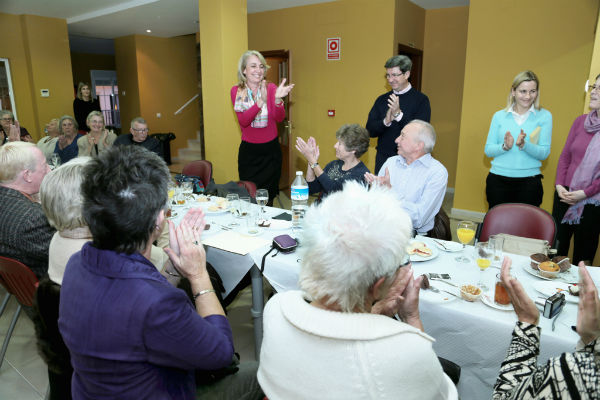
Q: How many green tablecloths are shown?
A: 0